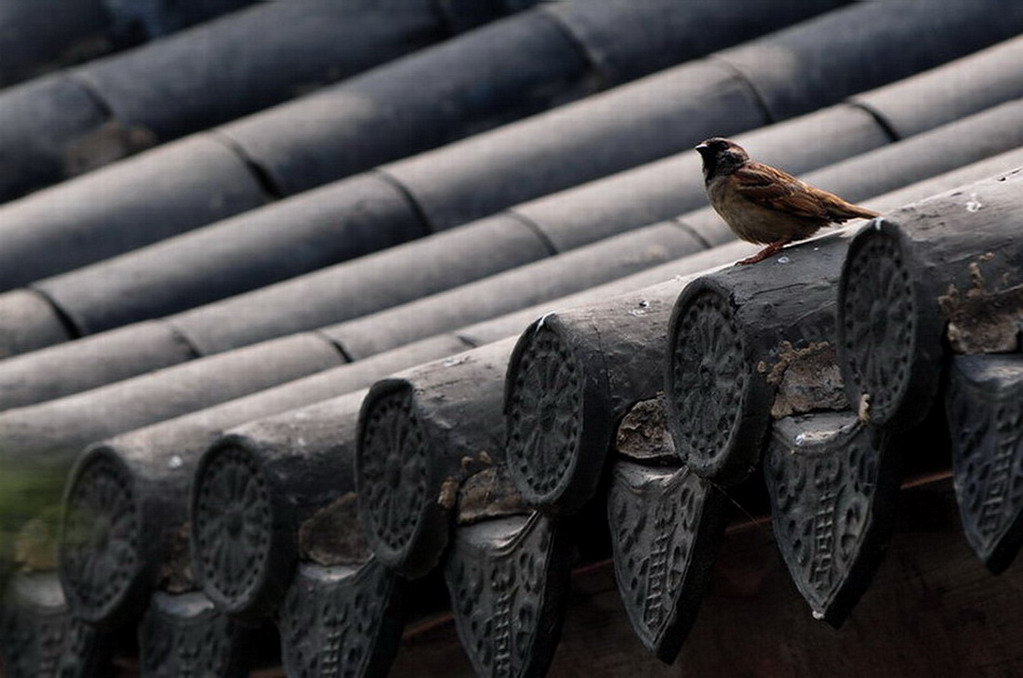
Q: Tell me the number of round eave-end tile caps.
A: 6